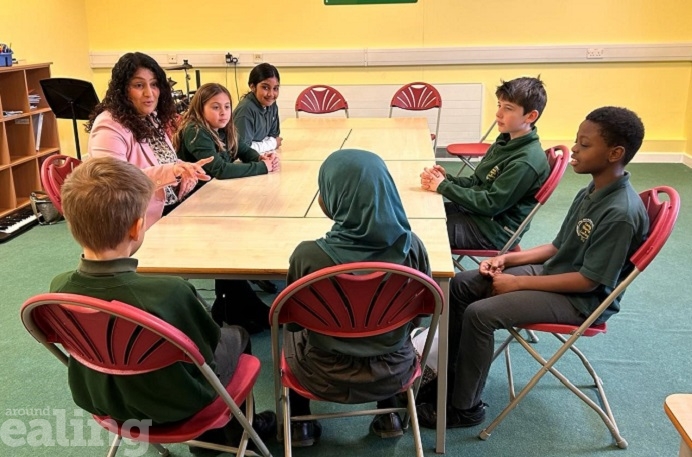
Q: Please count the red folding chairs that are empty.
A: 3